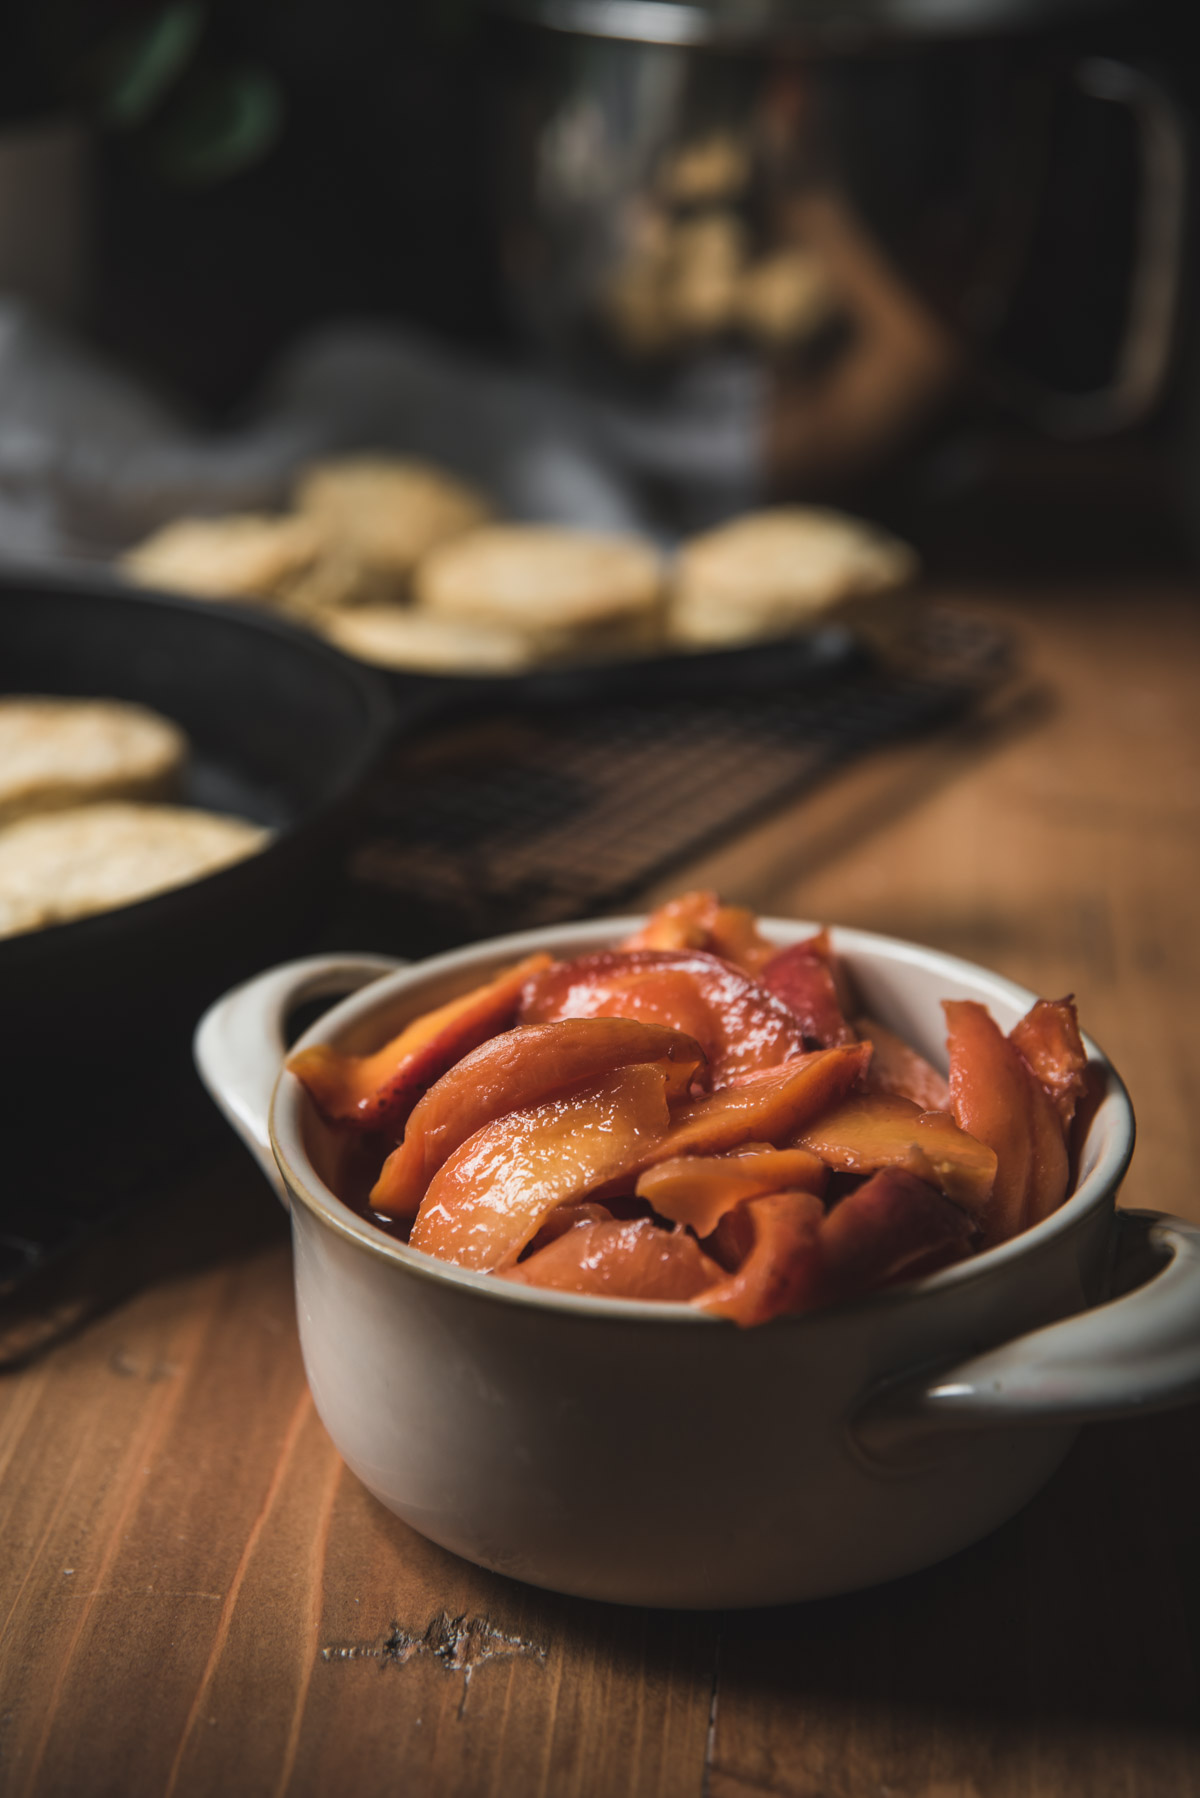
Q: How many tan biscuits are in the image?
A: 7